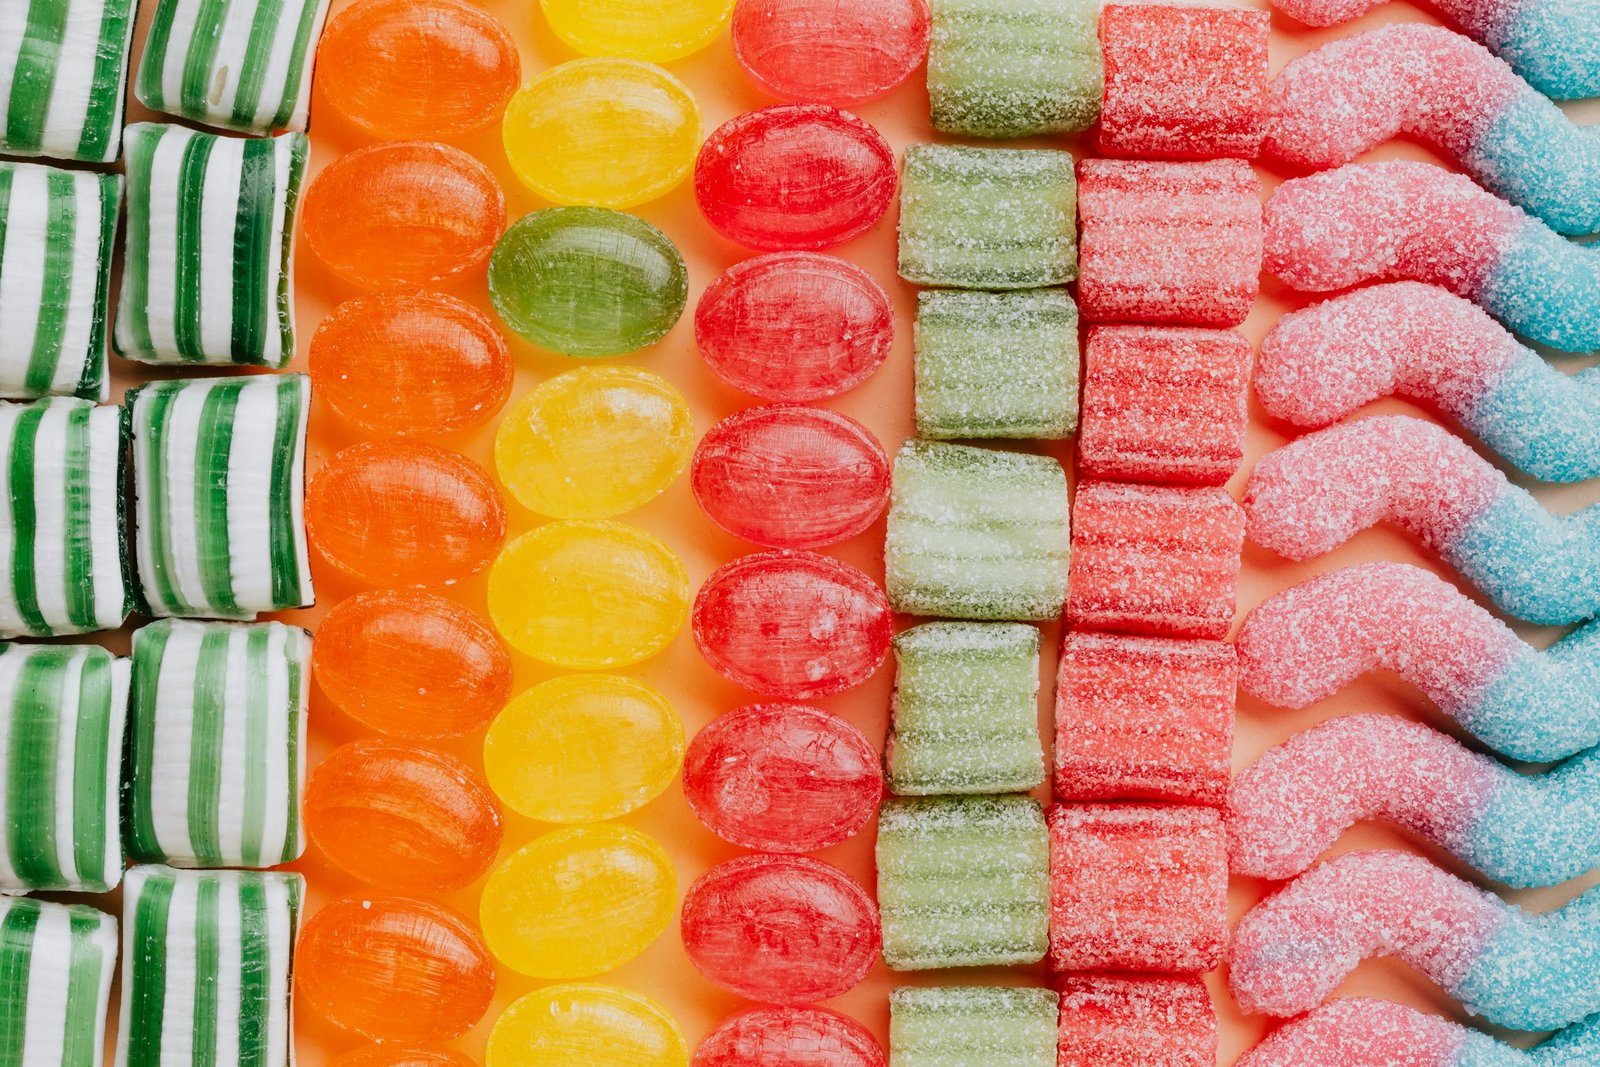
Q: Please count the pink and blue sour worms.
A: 9